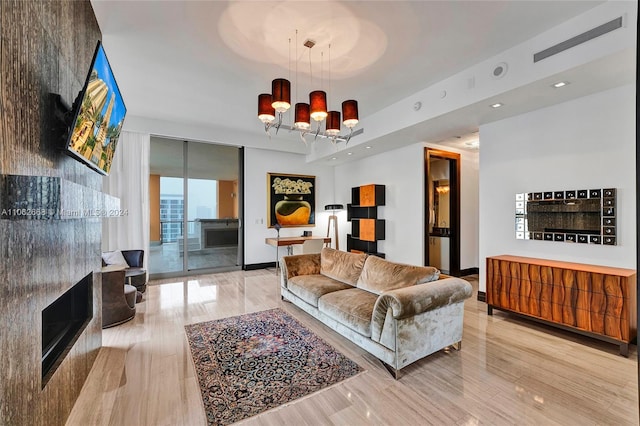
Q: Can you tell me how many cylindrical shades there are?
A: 6